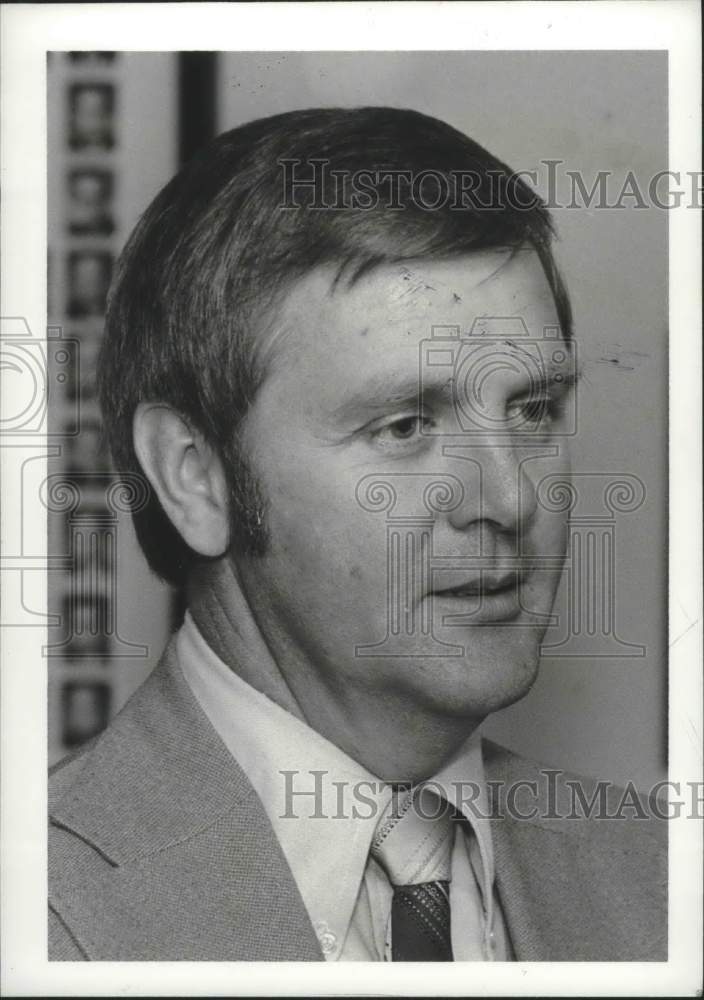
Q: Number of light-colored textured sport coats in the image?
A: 1